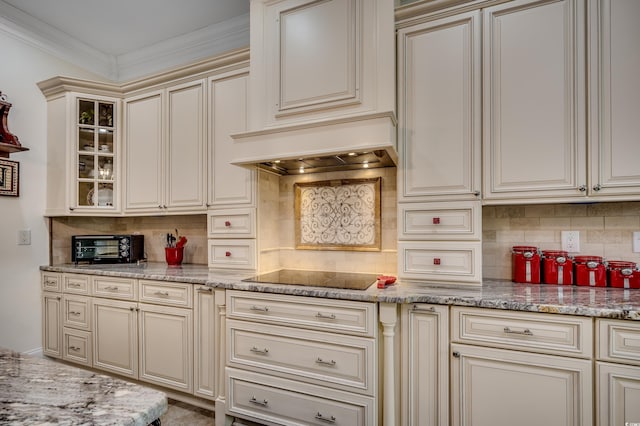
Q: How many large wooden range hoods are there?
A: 1